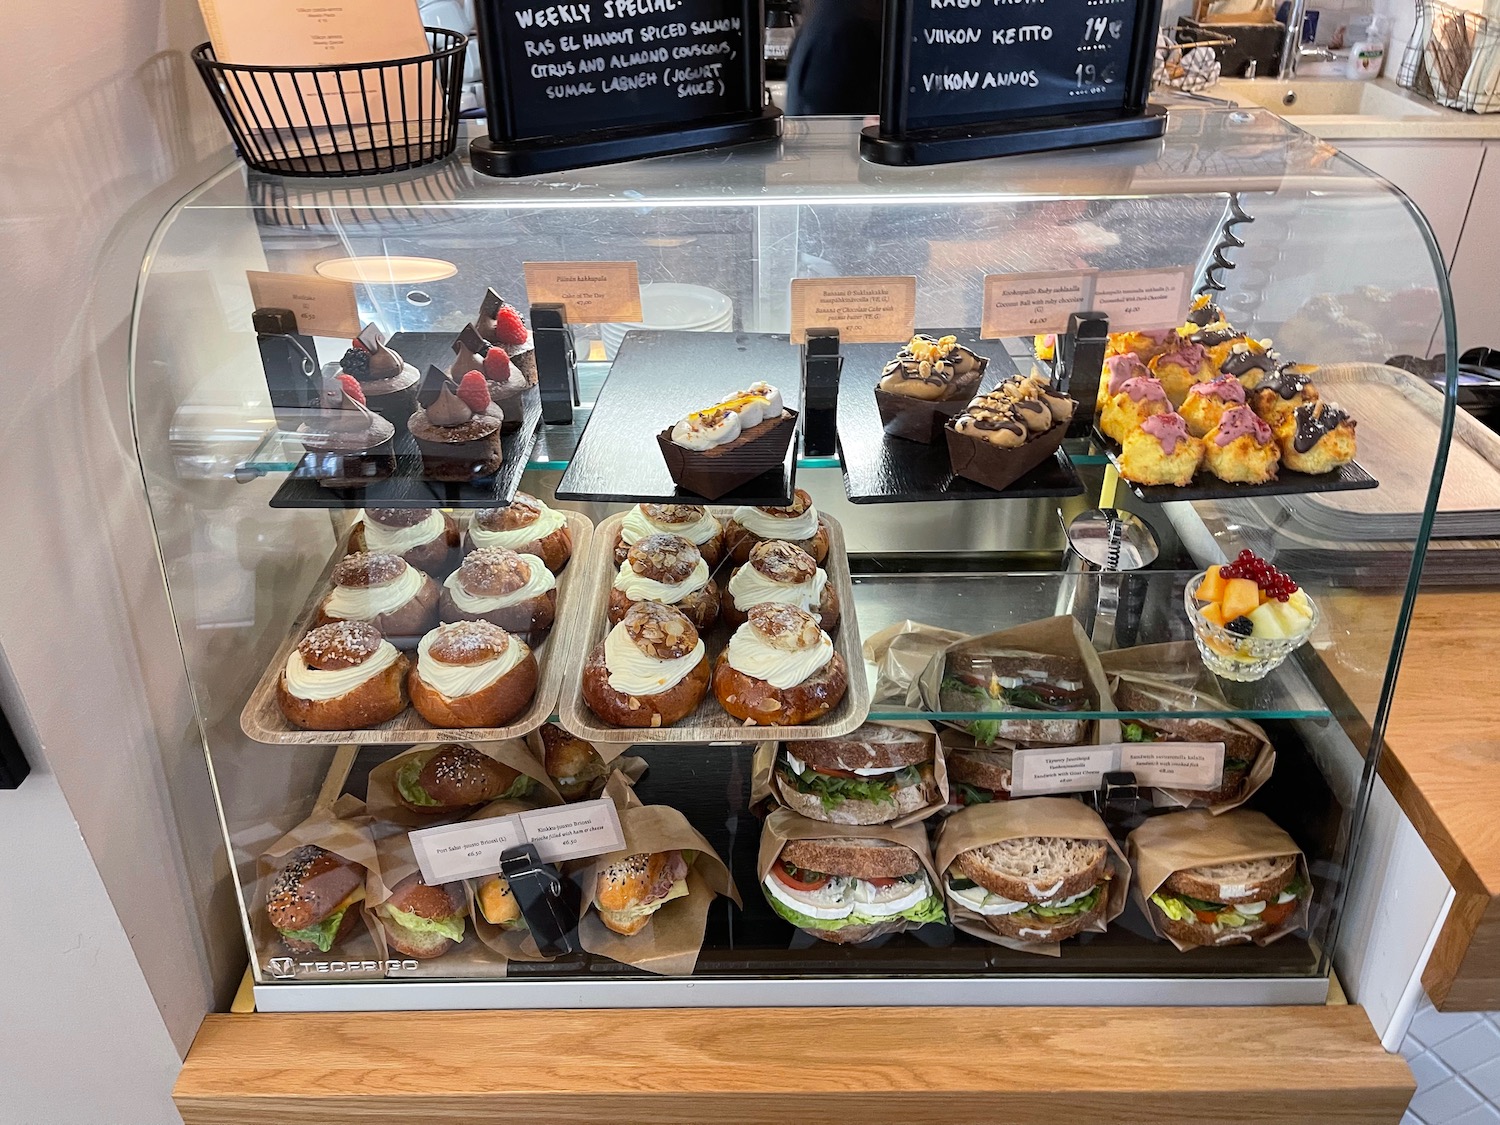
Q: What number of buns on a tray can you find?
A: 12